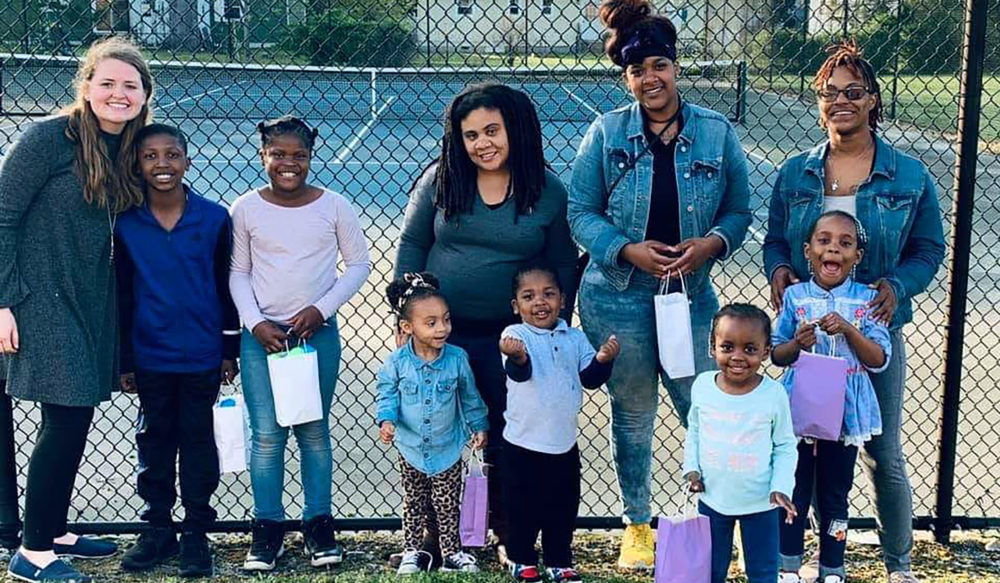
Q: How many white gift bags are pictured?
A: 3